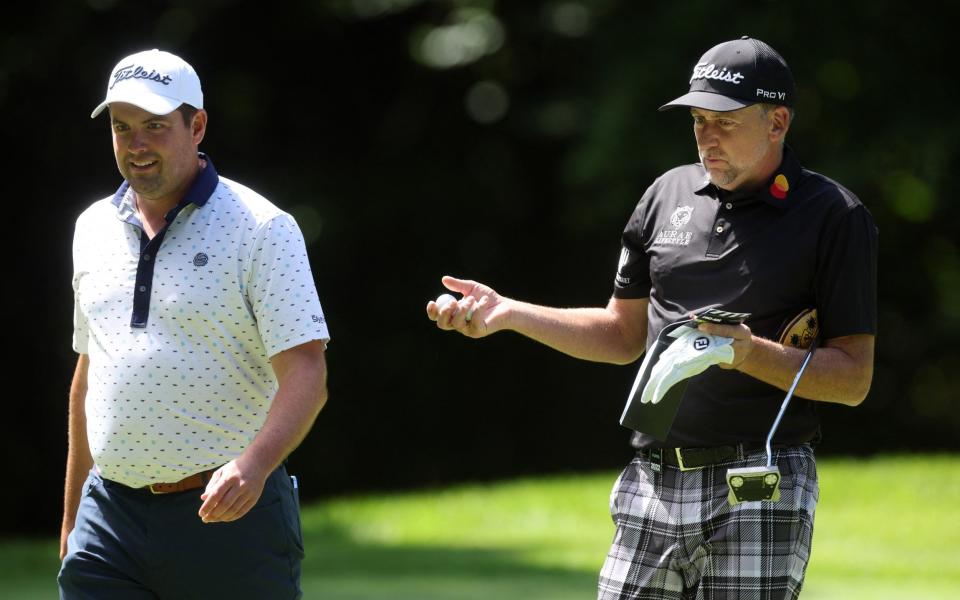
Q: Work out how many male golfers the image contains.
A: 2